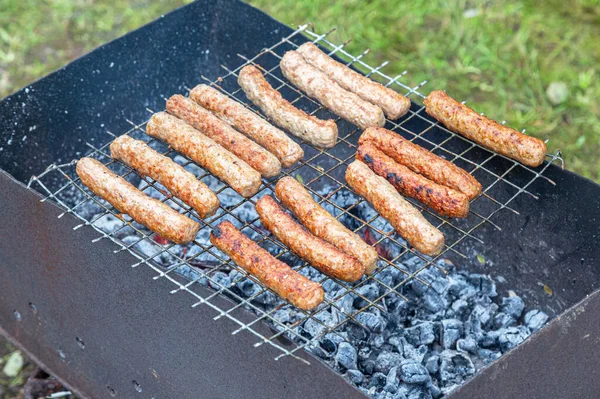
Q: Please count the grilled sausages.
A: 15